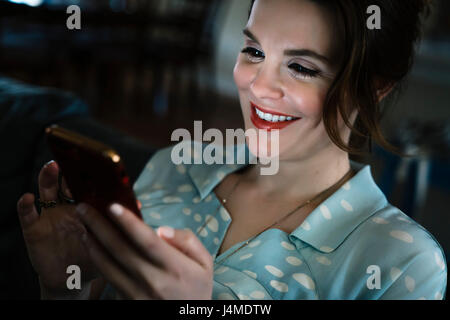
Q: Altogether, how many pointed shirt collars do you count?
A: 2